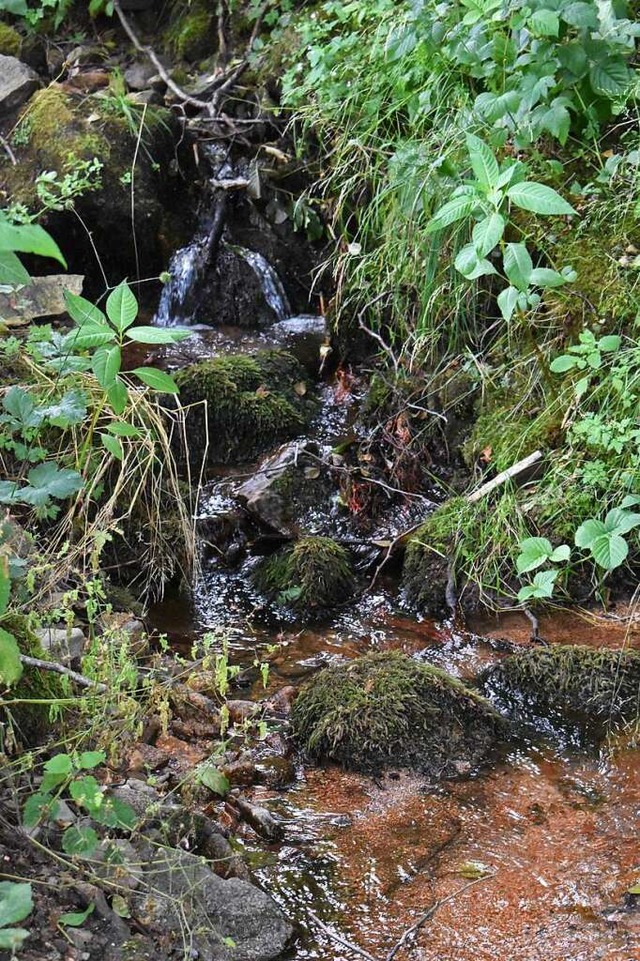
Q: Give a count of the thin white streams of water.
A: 2